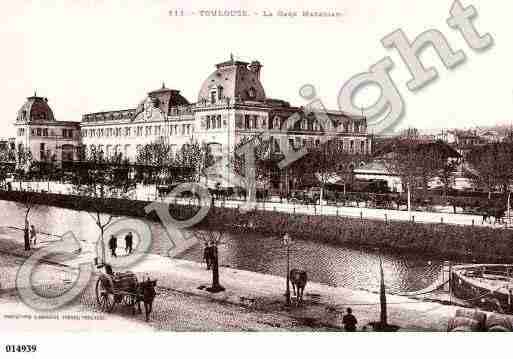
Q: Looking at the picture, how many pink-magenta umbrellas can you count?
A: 0